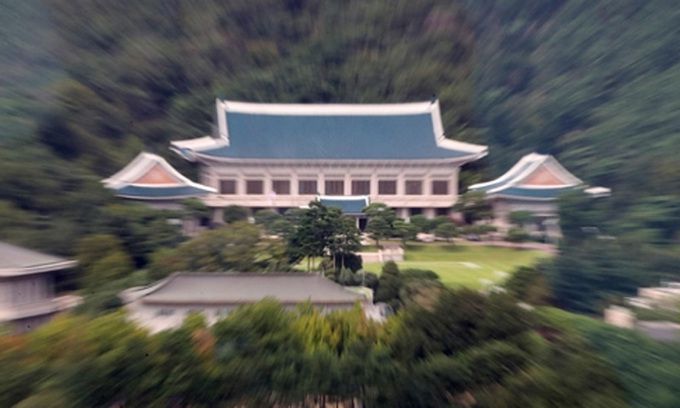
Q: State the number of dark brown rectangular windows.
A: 9